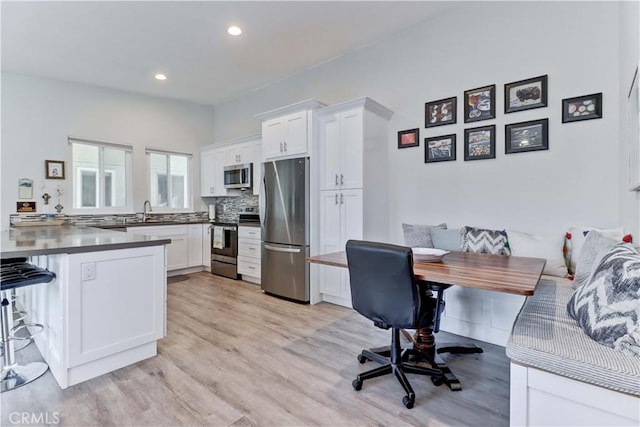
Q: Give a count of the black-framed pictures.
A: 8